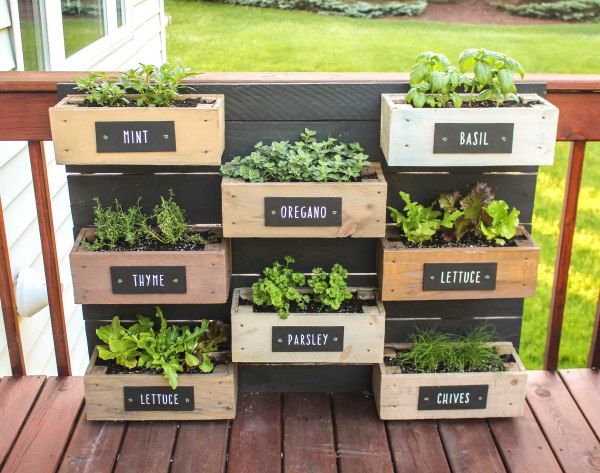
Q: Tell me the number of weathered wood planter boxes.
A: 8